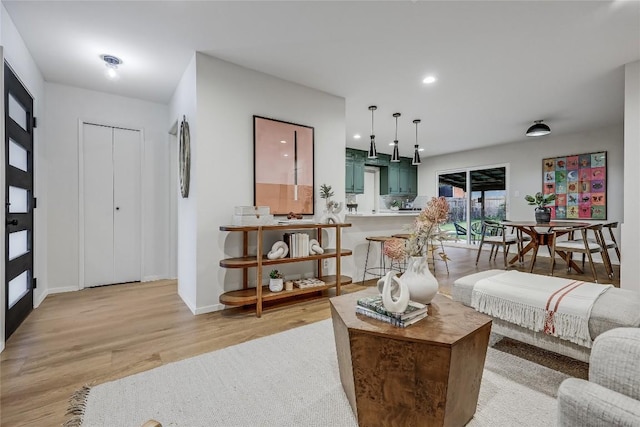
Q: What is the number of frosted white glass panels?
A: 5